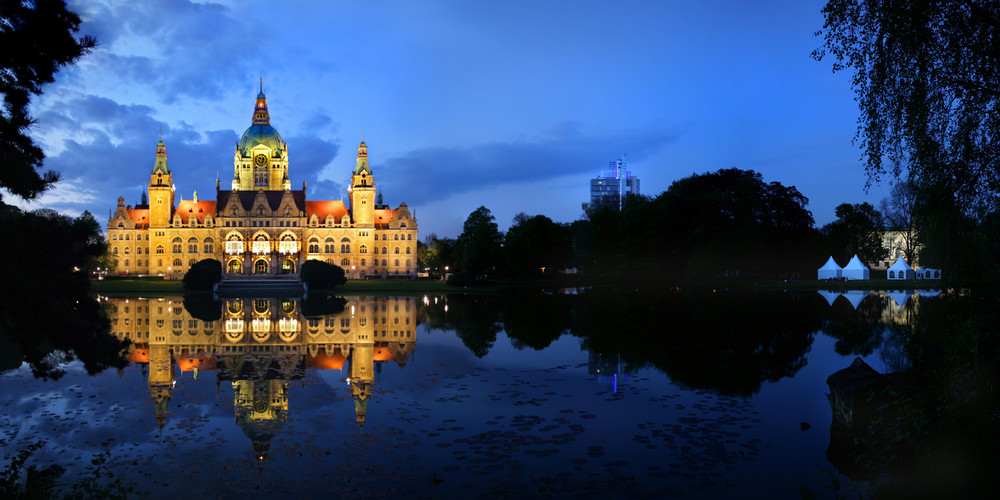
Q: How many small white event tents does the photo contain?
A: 4